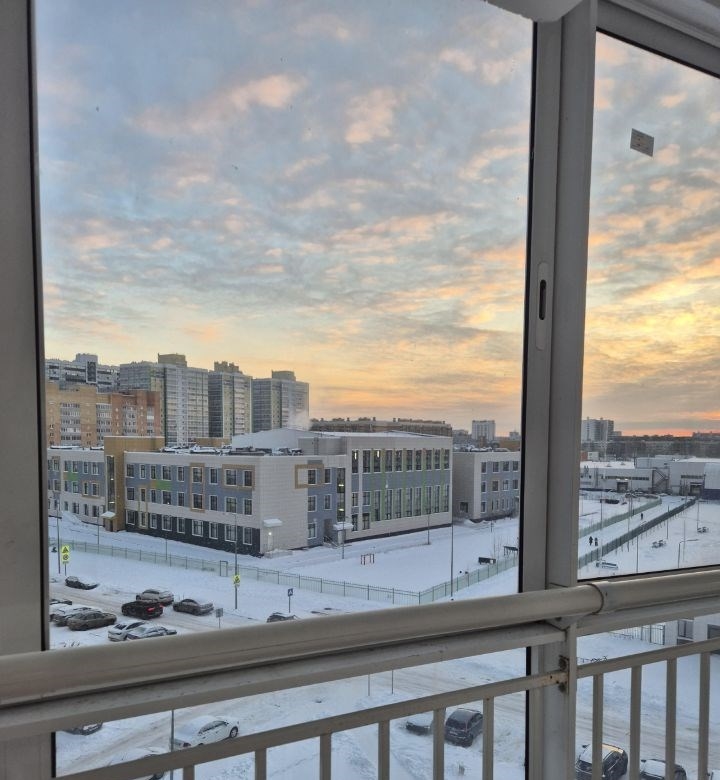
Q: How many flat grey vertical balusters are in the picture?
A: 10